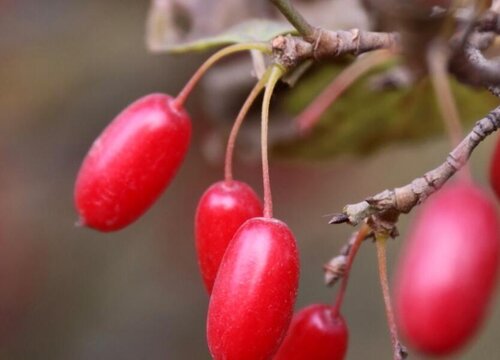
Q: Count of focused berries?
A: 4